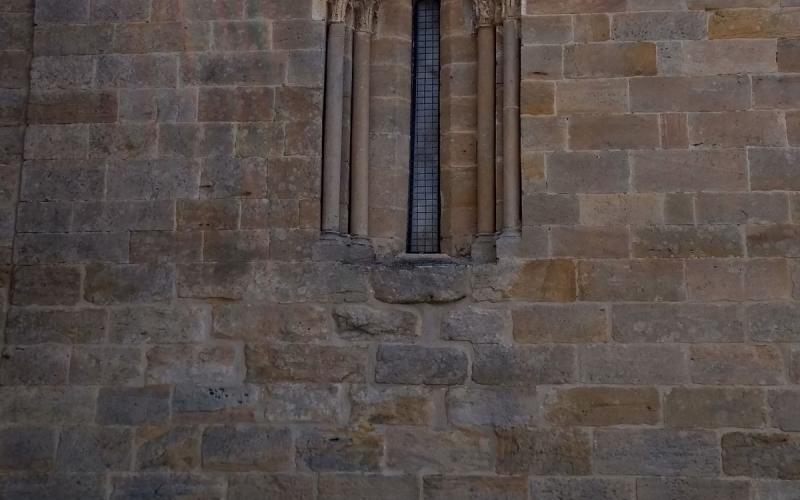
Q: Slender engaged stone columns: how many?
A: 4